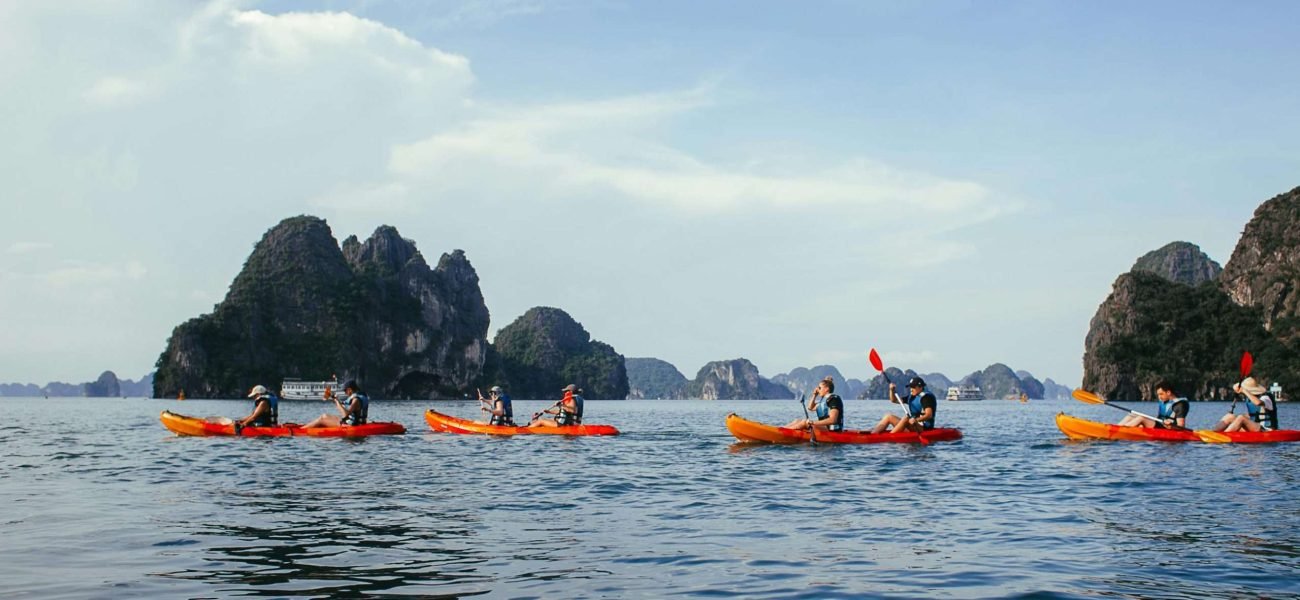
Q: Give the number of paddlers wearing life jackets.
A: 8